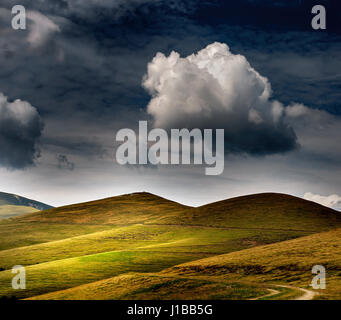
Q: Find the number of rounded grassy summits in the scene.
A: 2